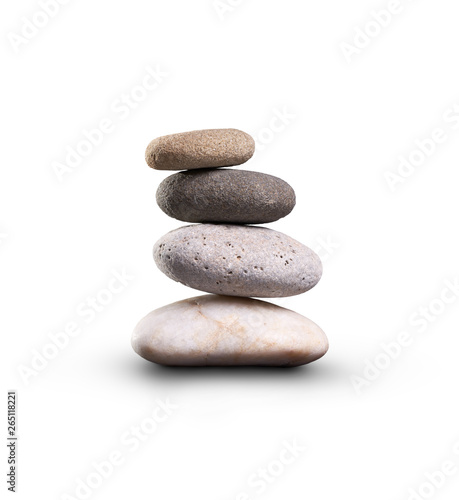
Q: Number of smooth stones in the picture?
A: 4